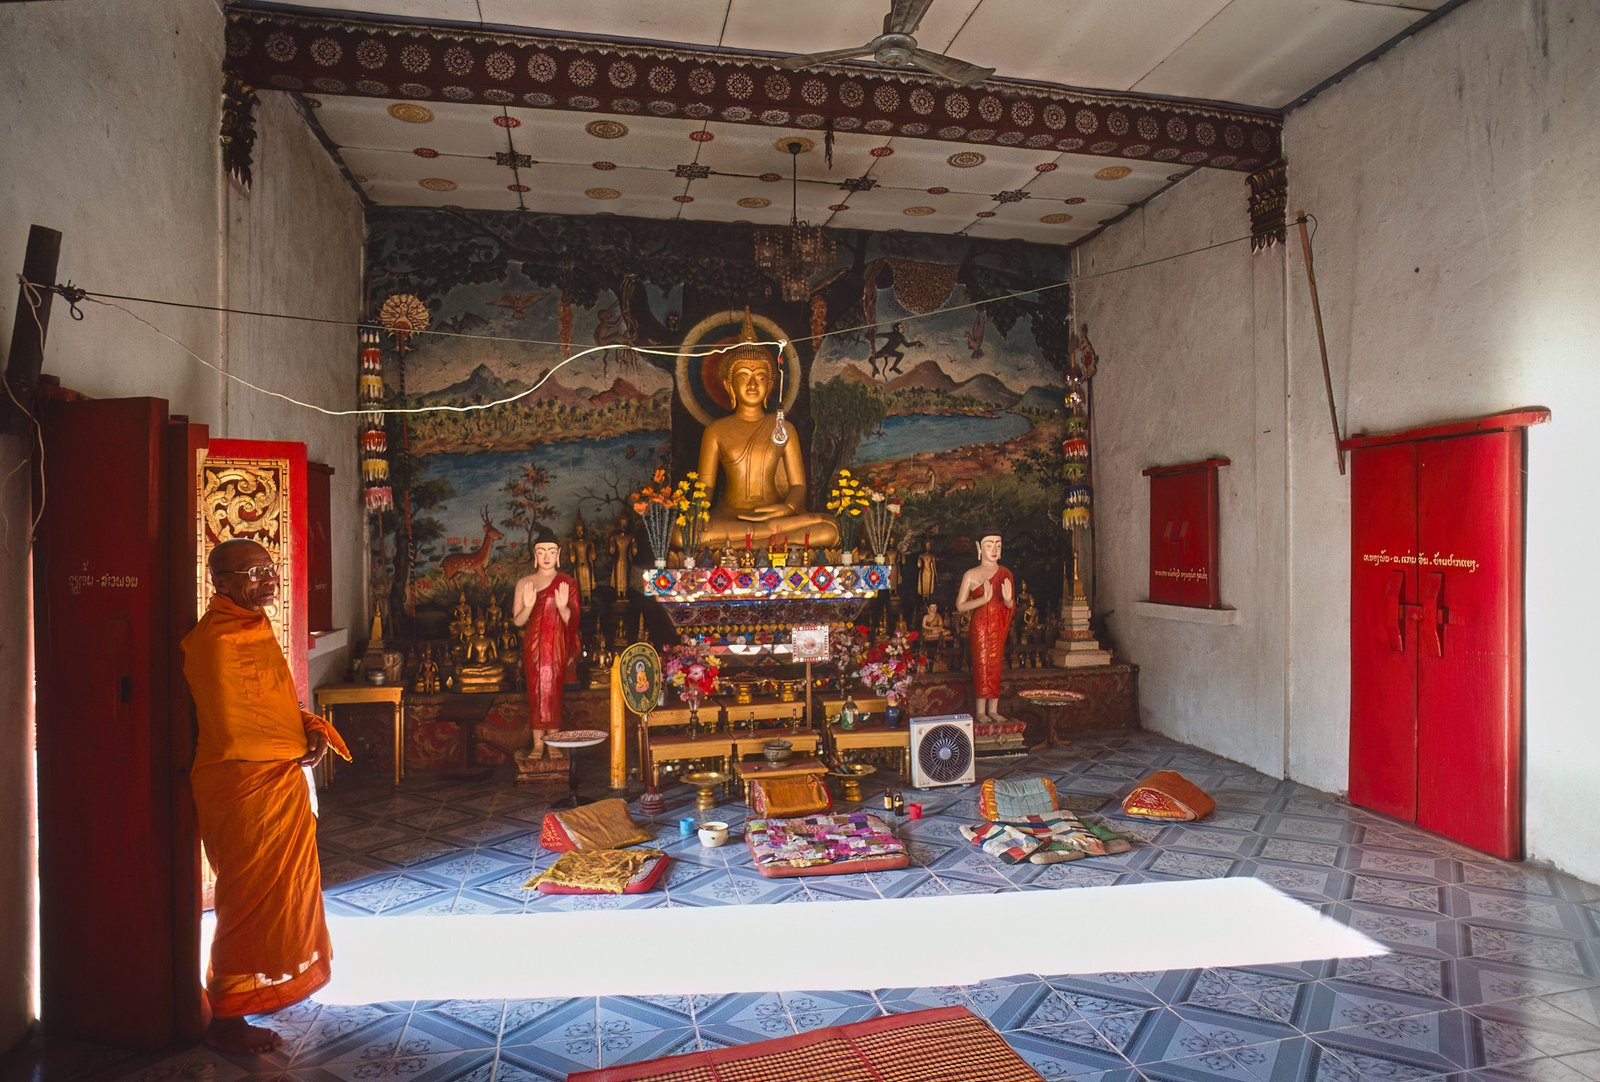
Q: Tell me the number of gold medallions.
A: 10